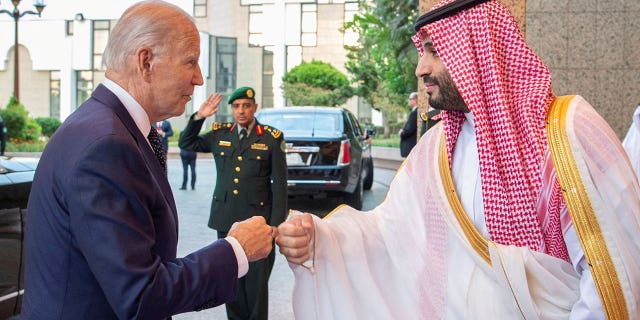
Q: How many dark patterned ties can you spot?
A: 1